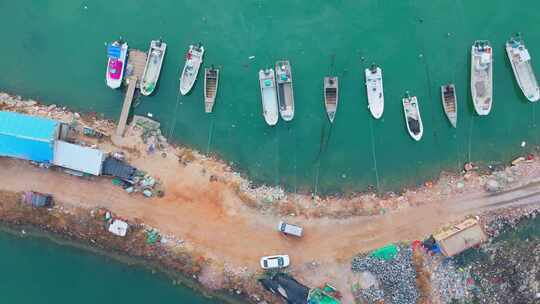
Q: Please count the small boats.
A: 12